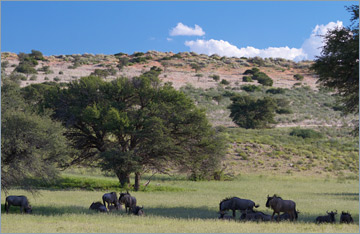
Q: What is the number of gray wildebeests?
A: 12